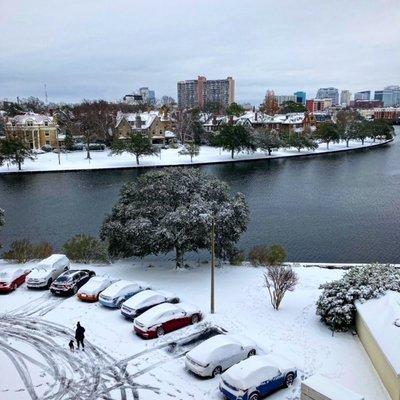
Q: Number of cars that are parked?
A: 9